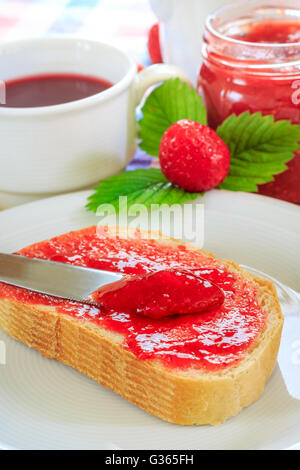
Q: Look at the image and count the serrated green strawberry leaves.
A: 3